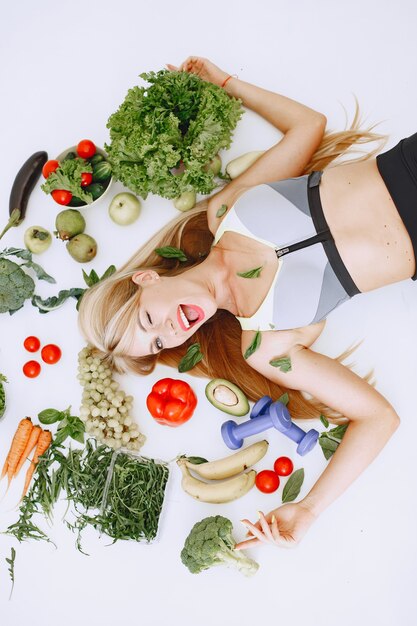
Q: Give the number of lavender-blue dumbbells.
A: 2